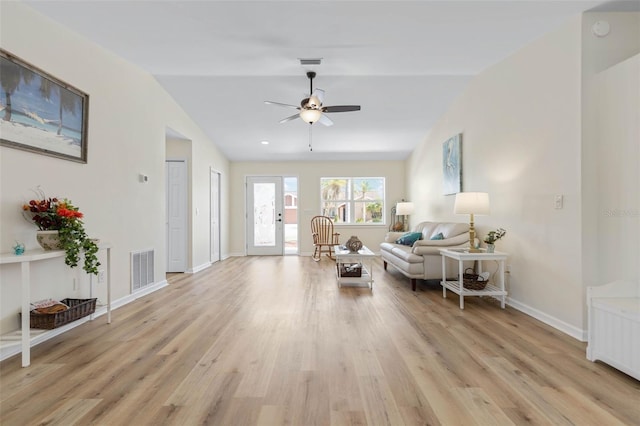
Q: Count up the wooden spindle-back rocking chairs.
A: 1